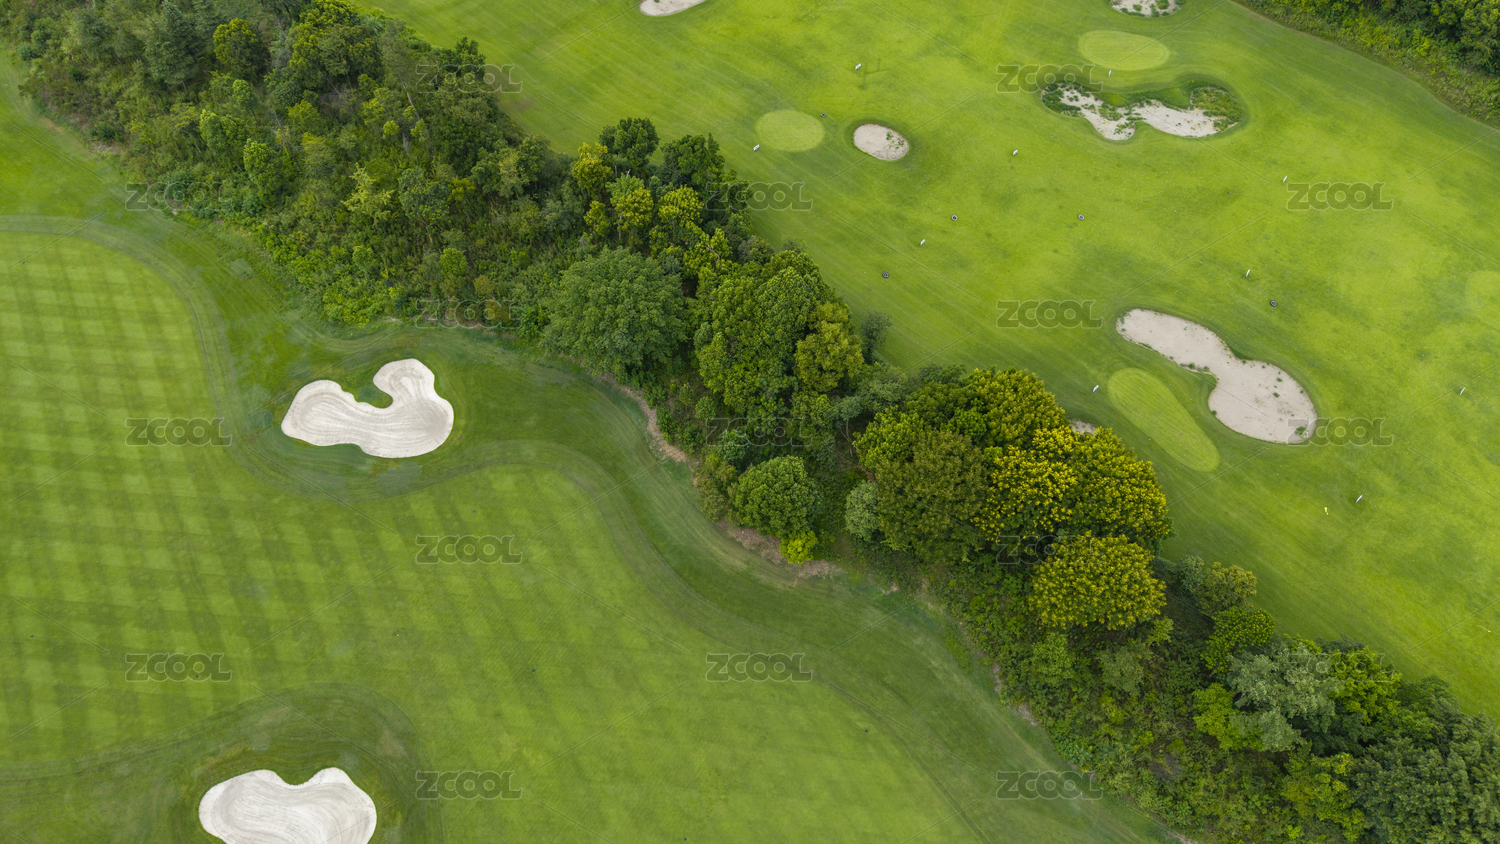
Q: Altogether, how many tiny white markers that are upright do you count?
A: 10